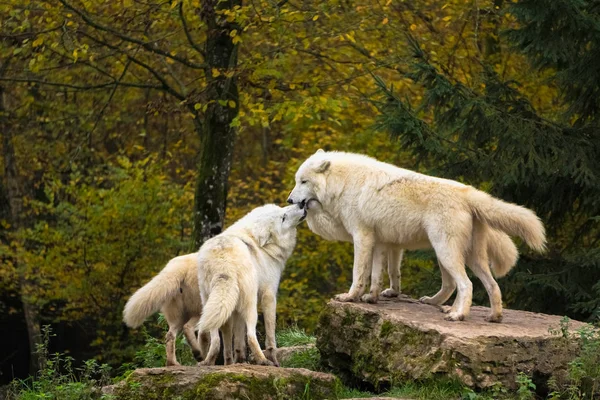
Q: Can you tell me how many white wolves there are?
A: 4